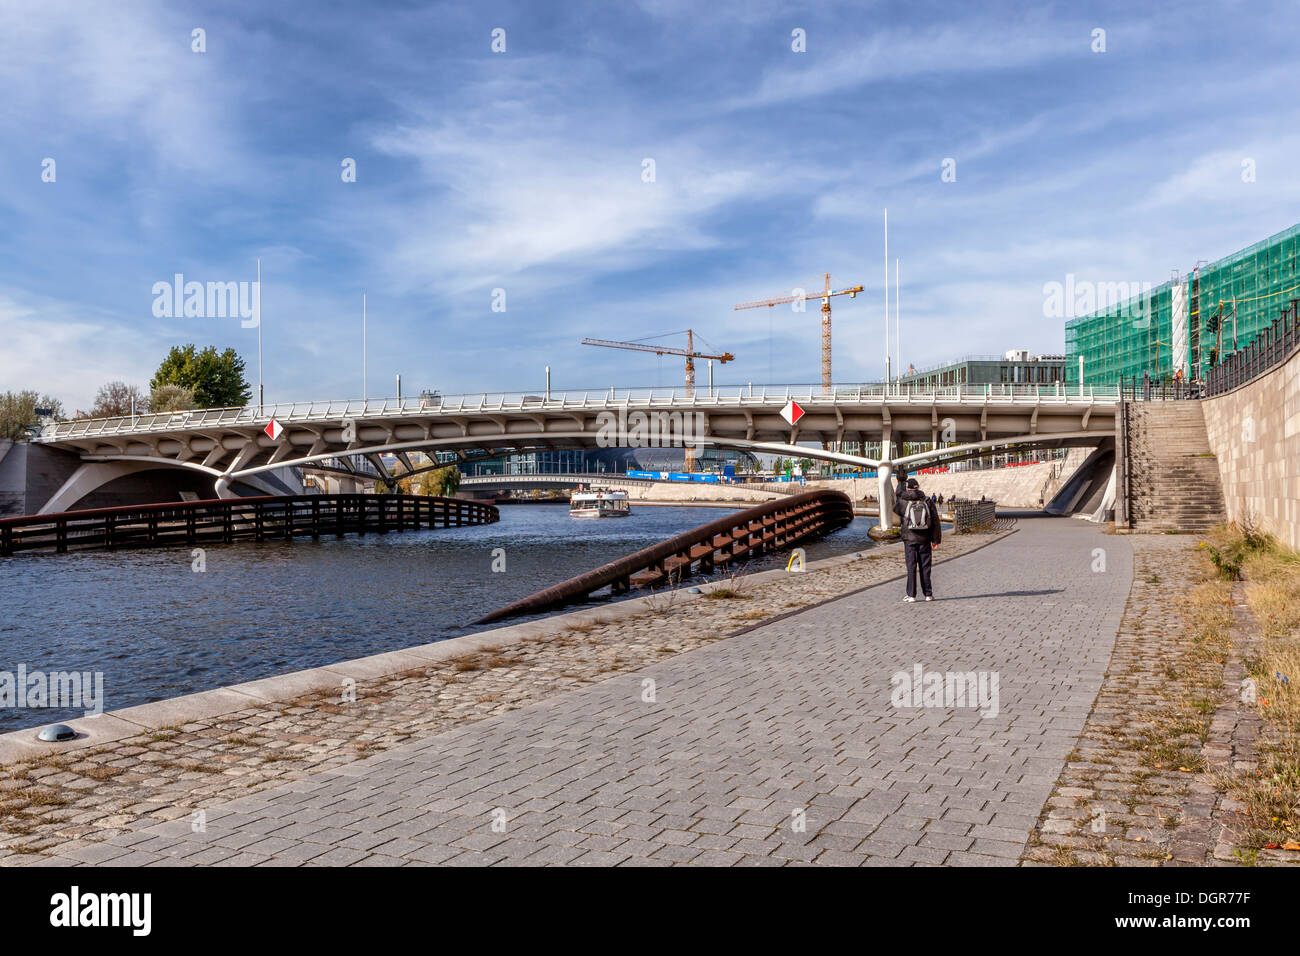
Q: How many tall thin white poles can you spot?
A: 4